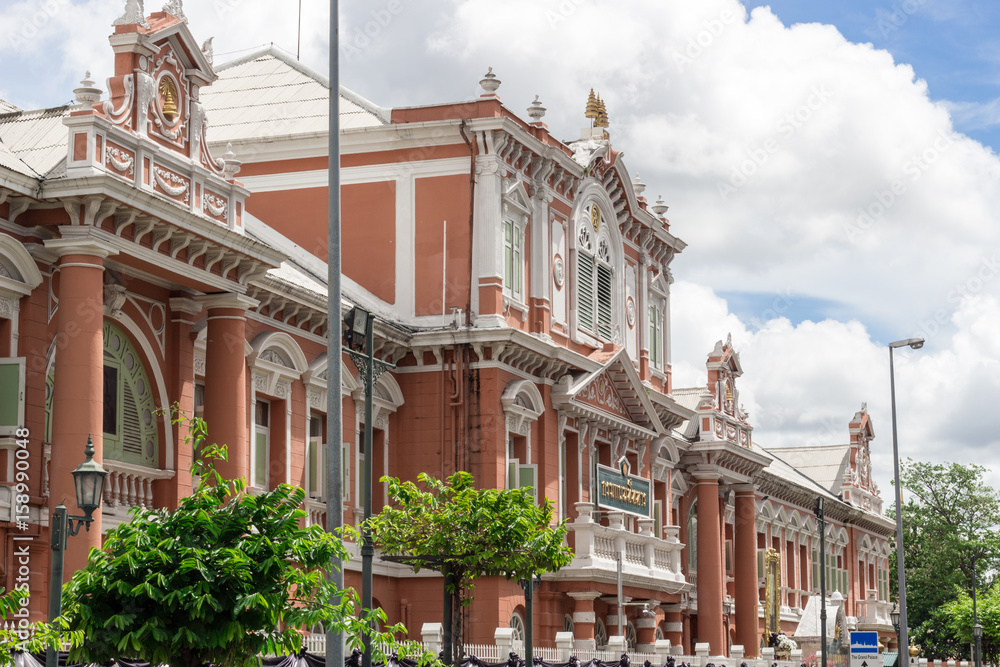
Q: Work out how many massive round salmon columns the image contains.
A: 4